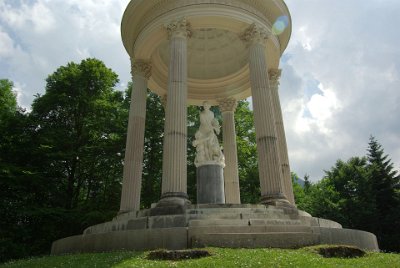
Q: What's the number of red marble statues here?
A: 0